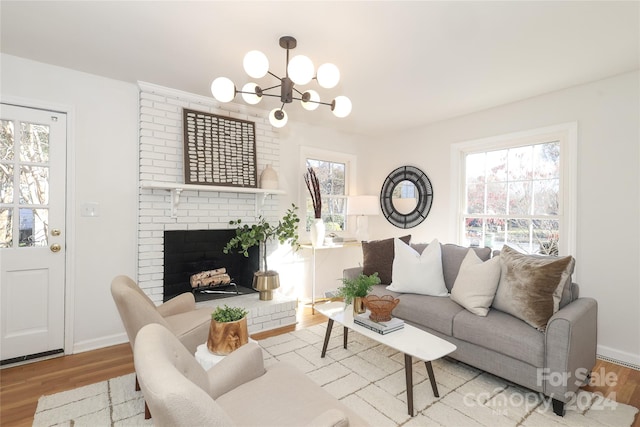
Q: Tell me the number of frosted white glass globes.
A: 8